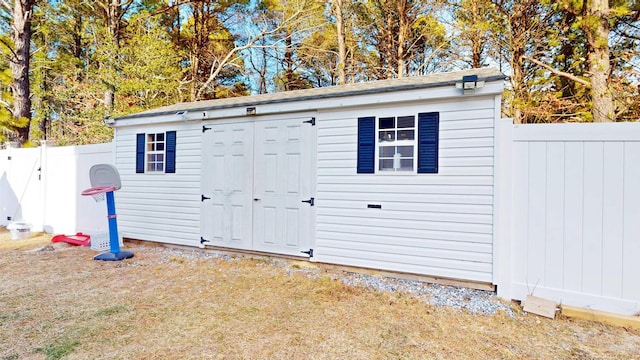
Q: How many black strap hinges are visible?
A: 6